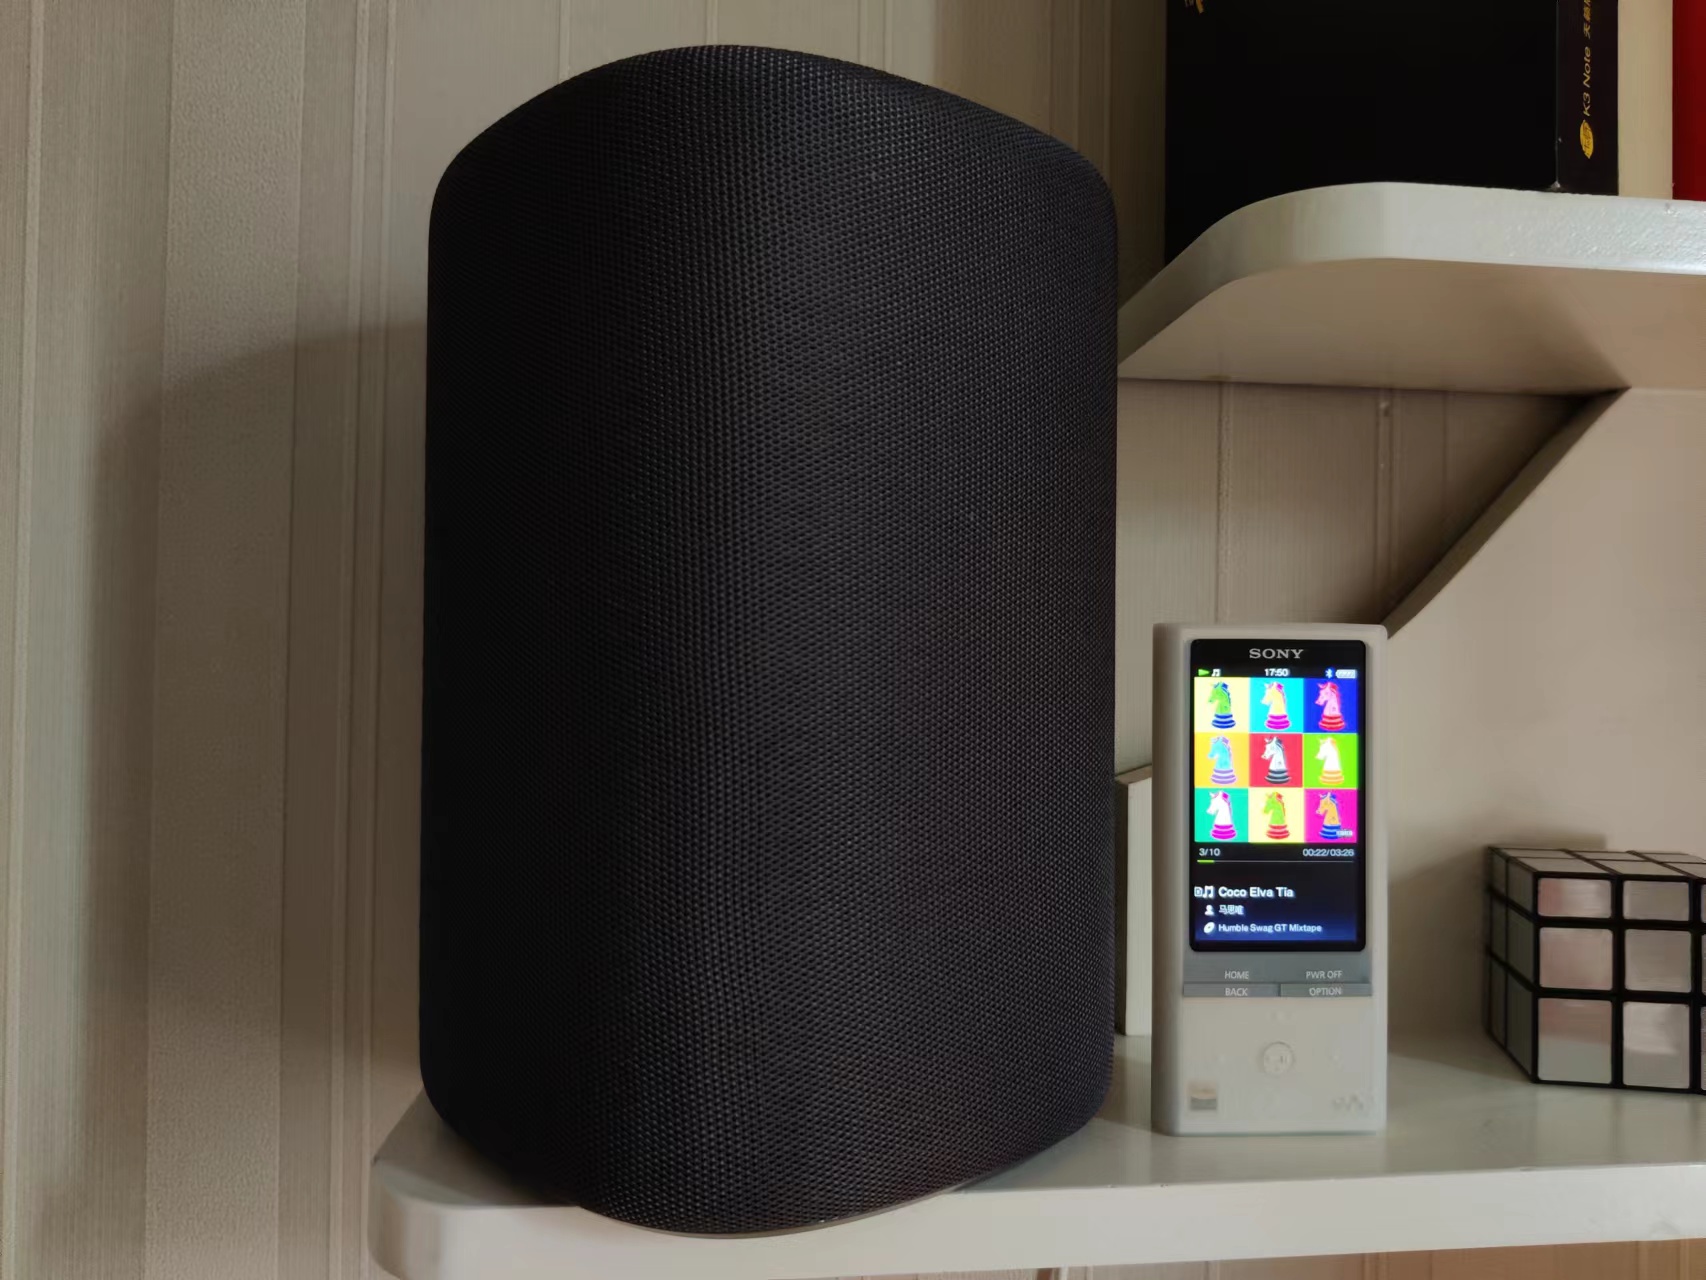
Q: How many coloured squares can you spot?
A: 9